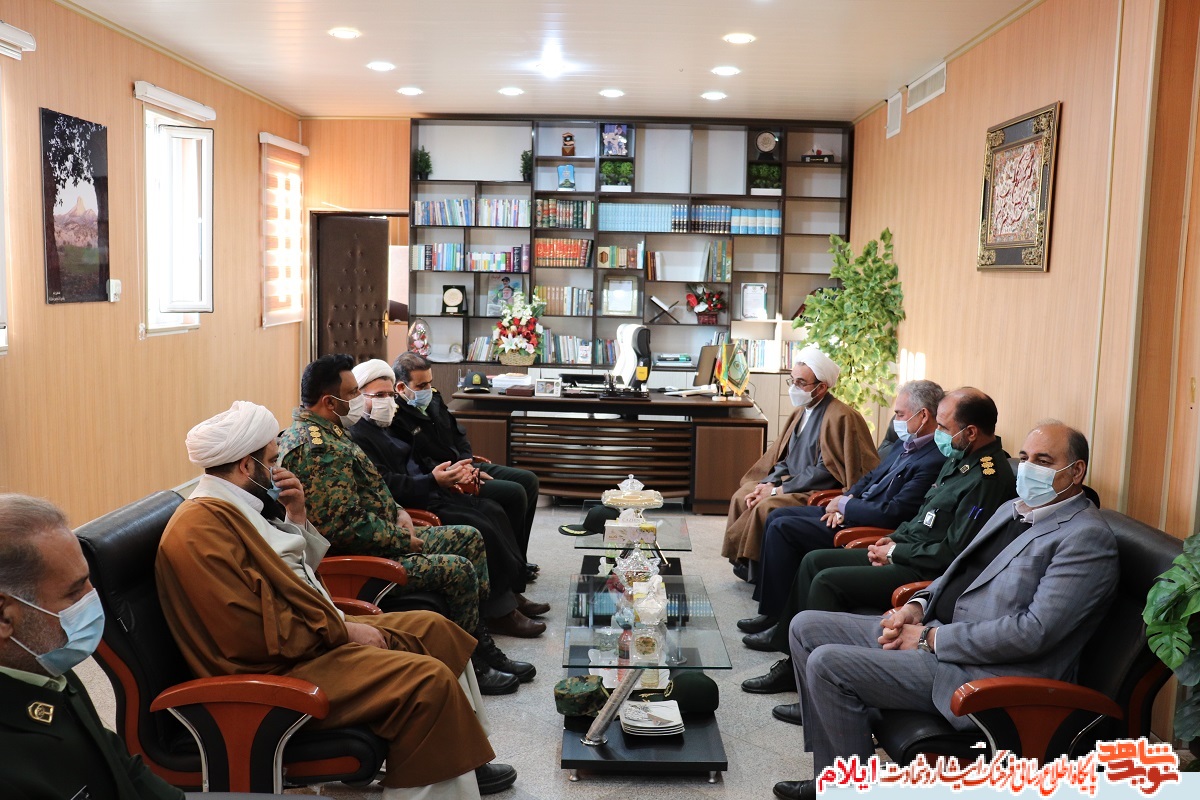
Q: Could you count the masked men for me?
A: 9